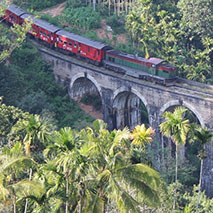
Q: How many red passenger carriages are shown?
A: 3